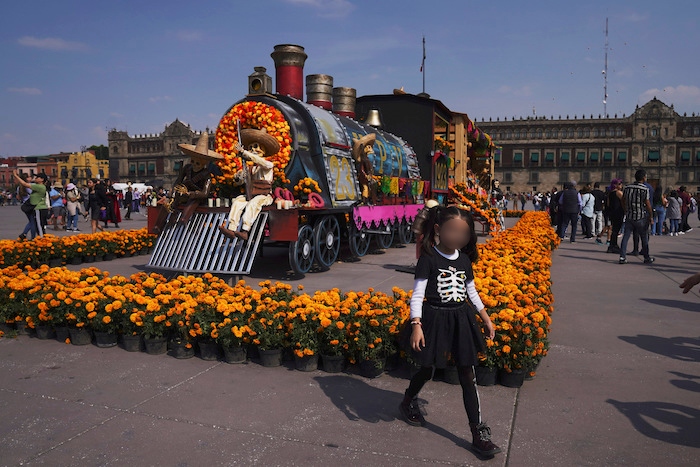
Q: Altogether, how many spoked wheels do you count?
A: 5